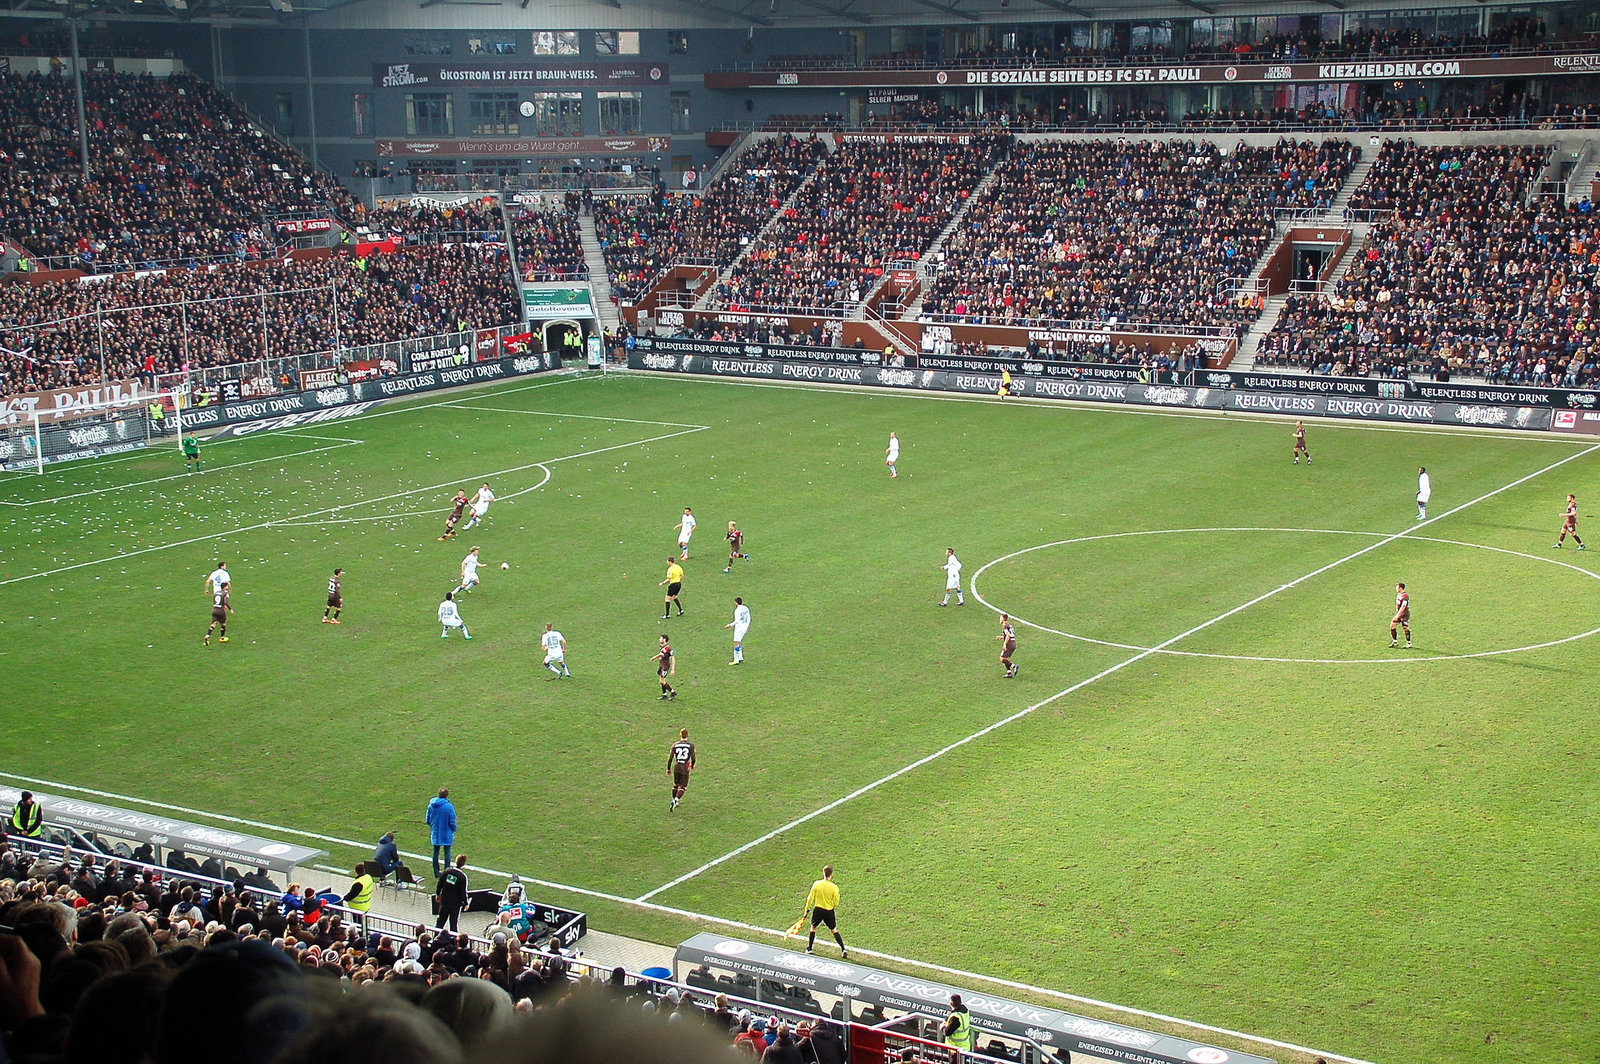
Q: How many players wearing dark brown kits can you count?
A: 10